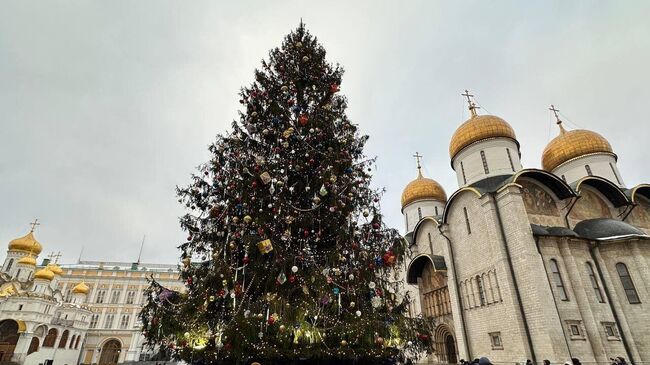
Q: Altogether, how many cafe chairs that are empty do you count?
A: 0